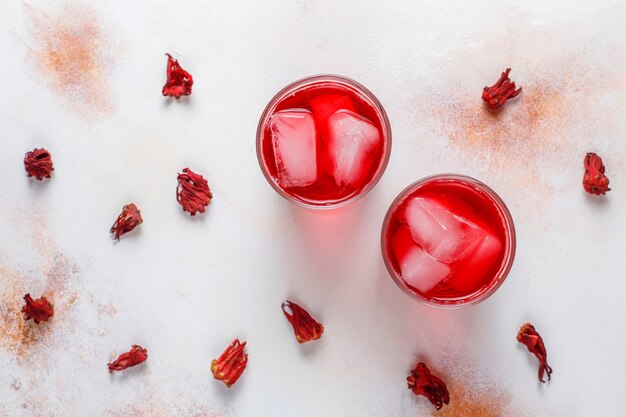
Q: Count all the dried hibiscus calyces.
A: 12